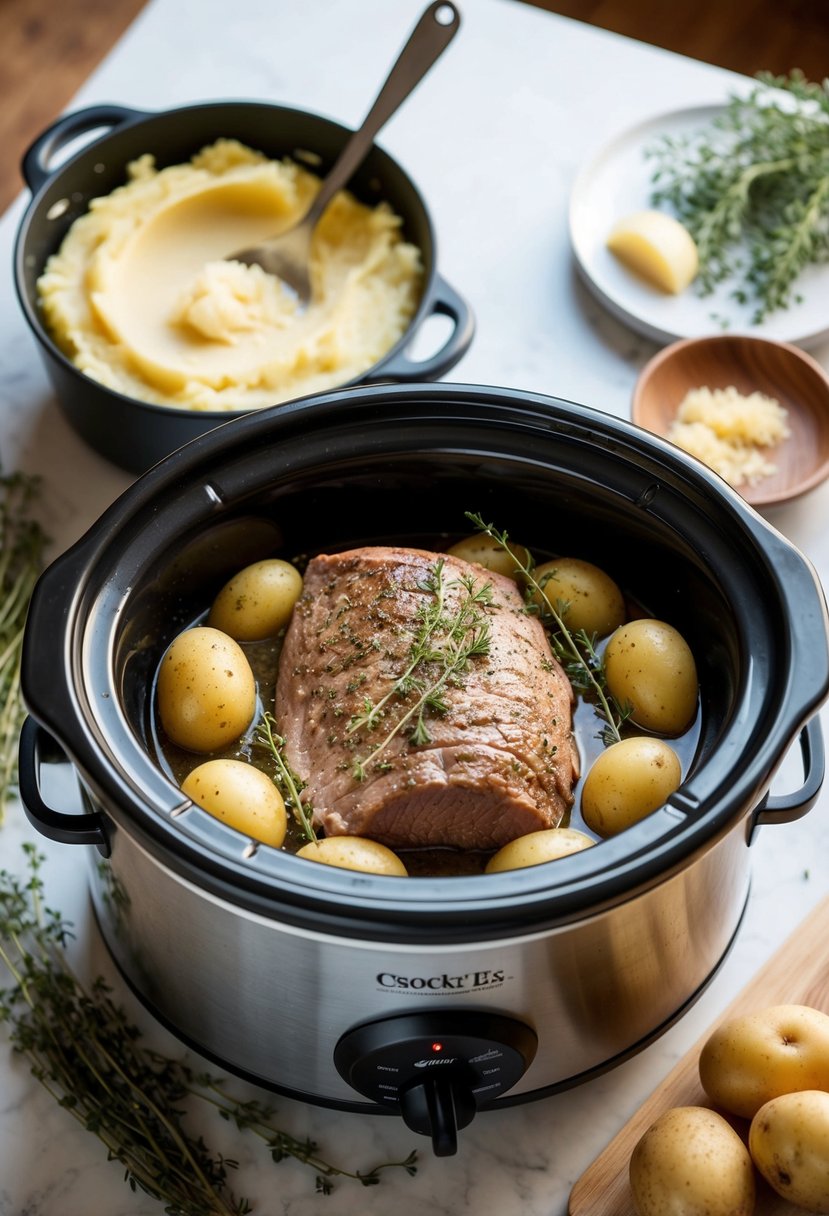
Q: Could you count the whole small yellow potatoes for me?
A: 12